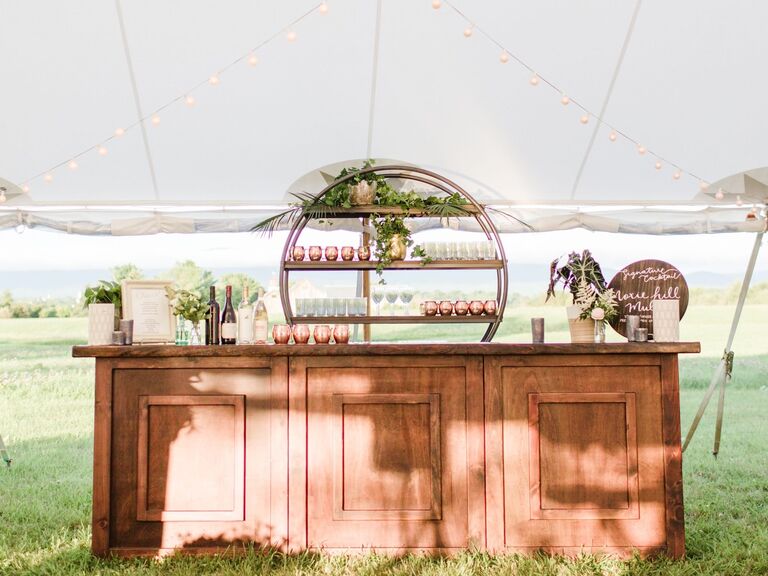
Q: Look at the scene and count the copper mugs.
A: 14